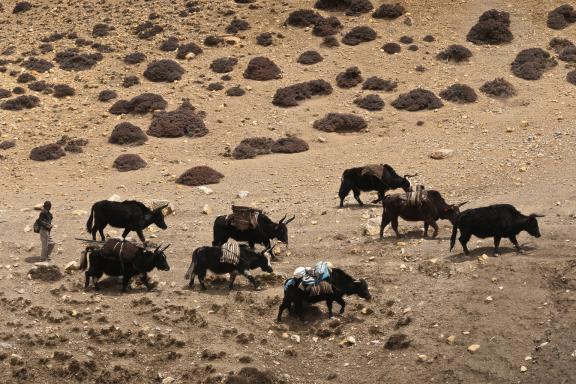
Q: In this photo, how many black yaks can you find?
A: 8